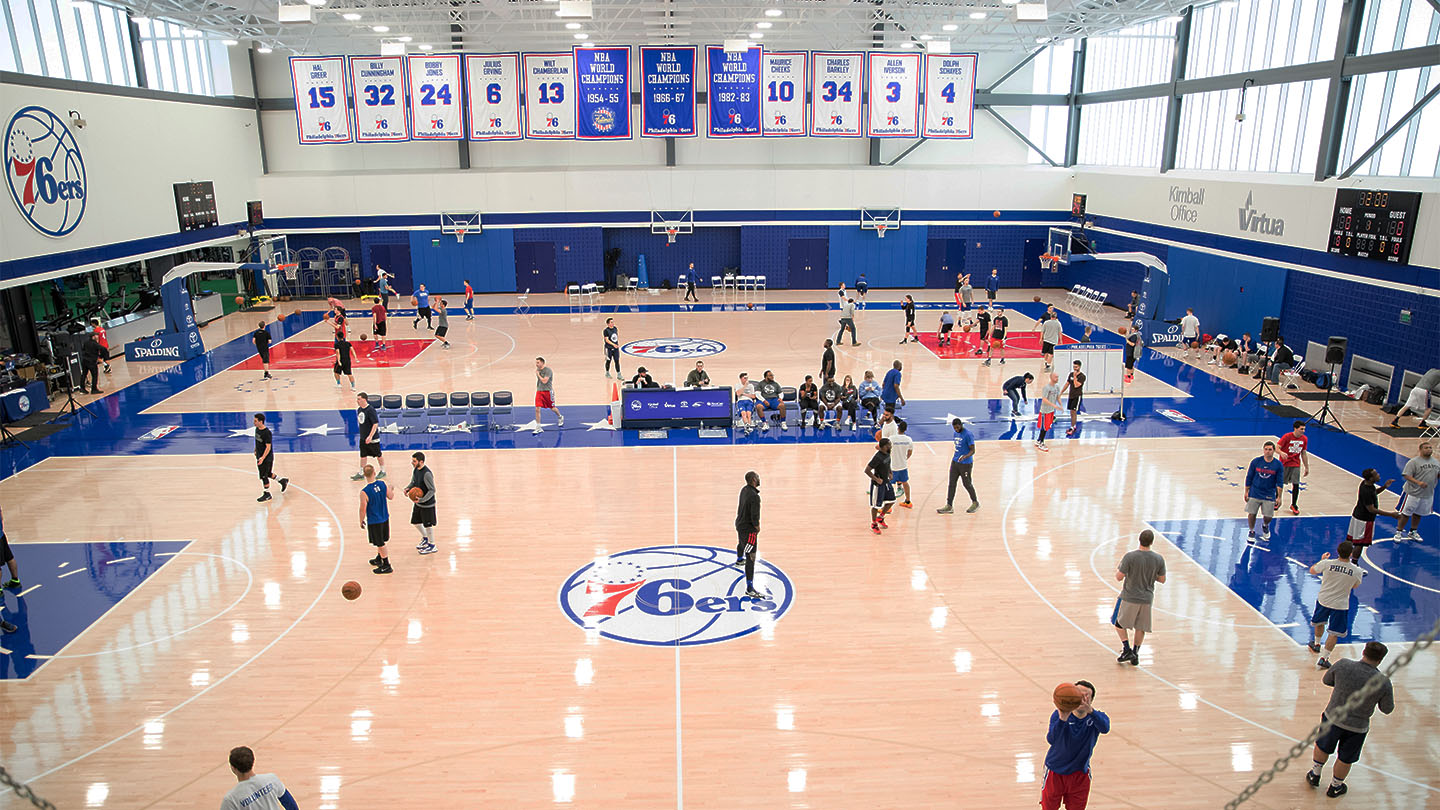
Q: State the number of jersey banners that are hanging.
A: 9